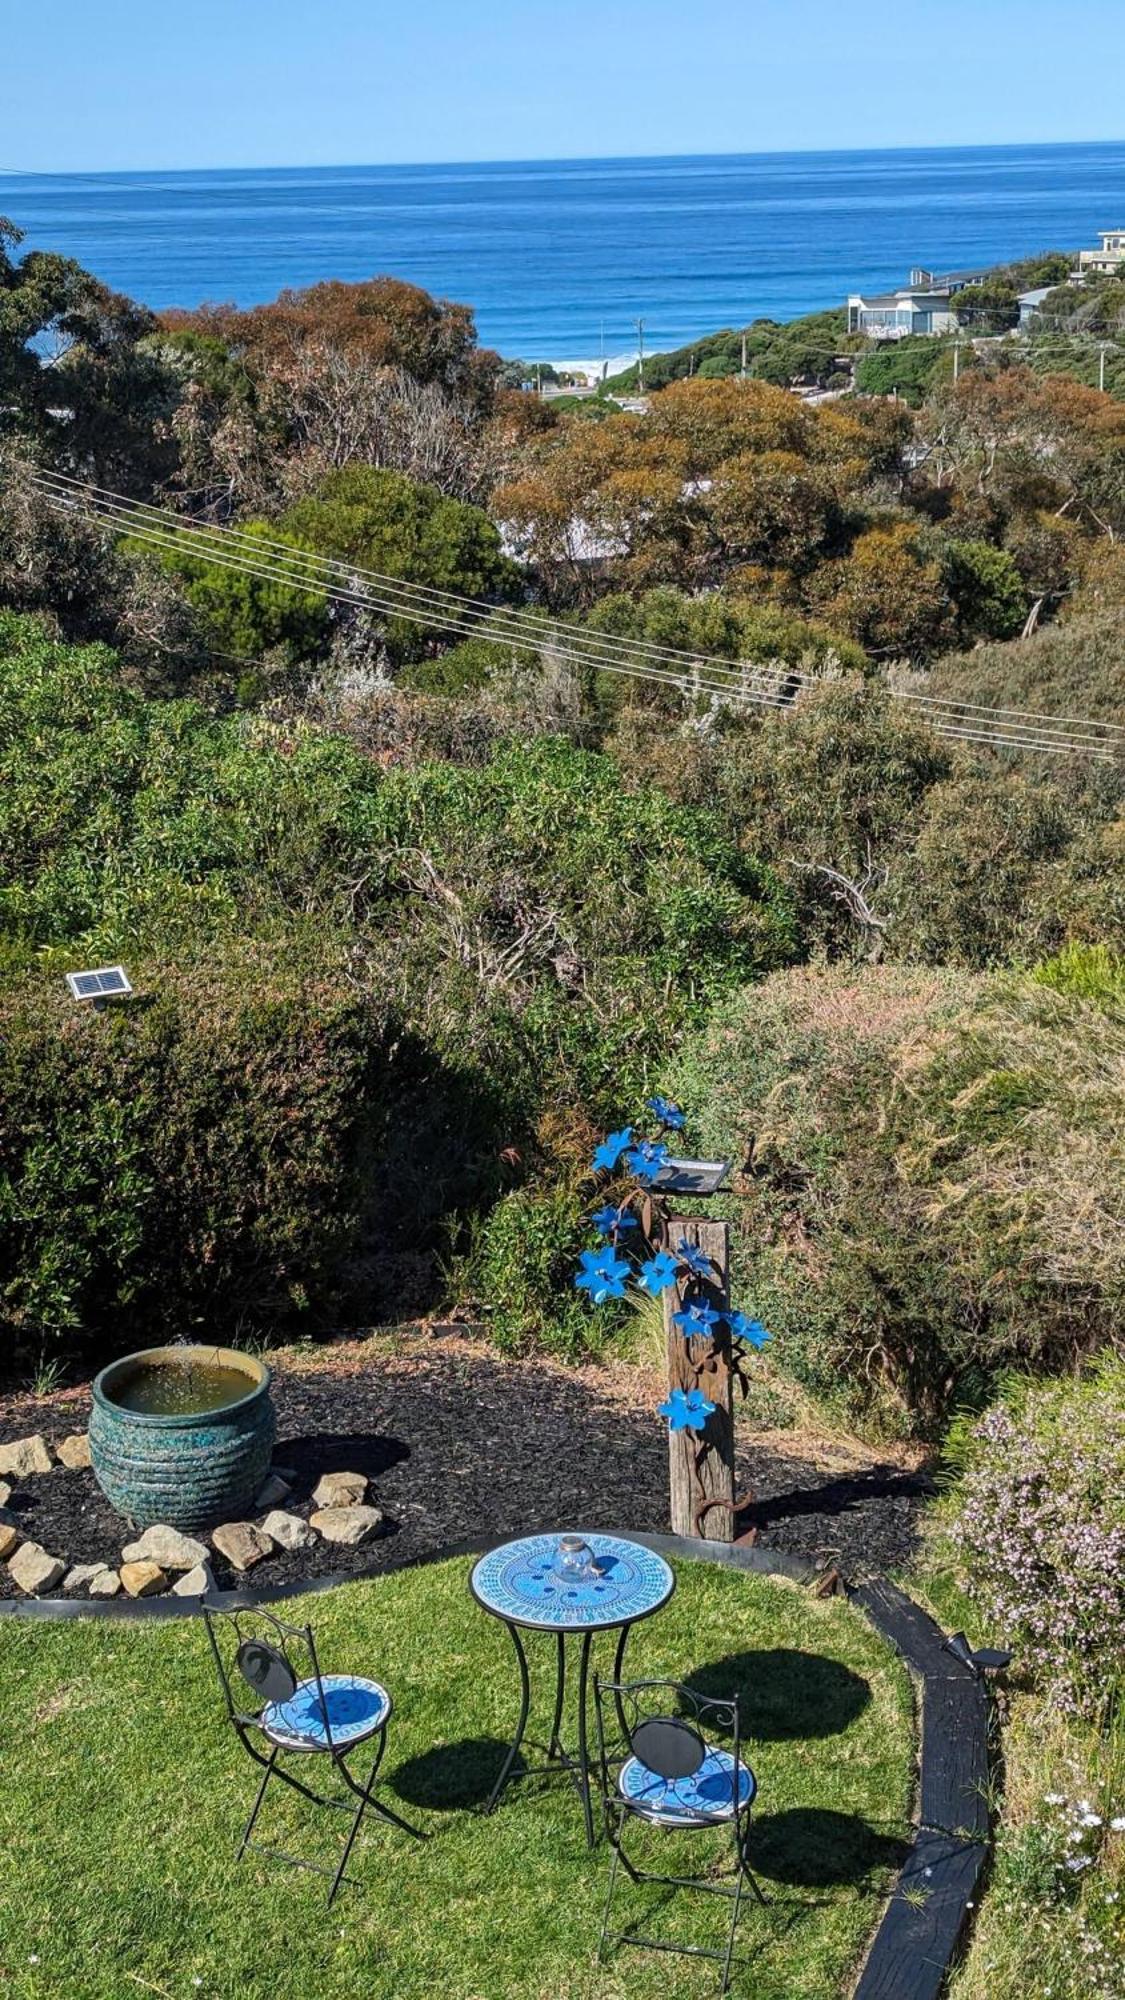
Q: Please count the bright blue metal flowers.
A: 10